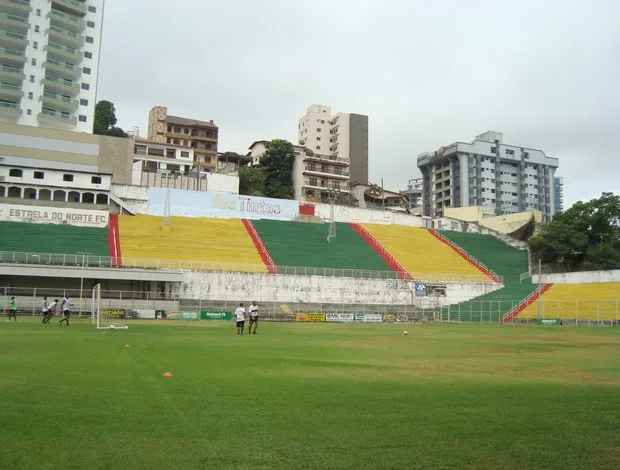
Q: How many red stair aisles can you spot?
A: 5